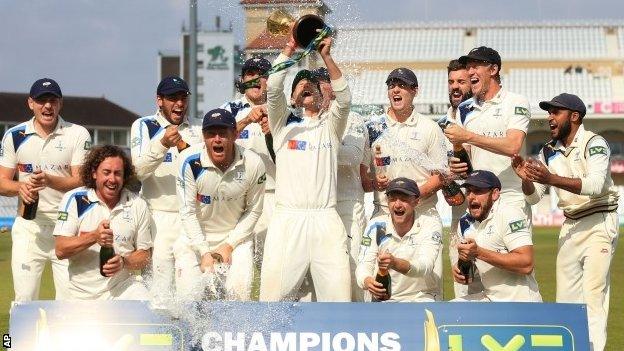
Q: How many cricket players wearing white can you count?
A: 13